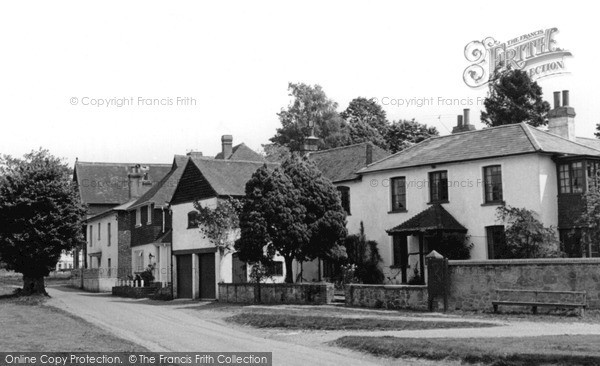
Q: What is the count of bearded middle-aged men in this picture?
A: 0